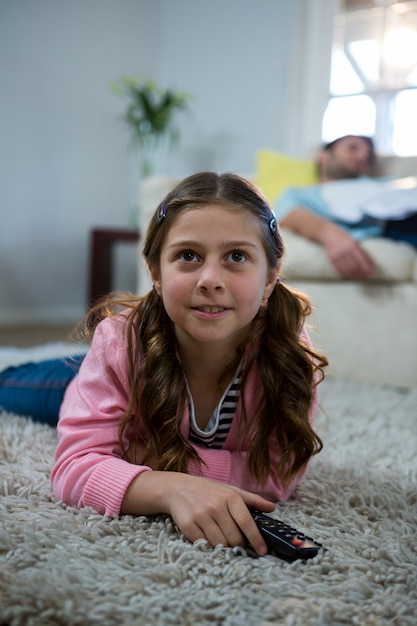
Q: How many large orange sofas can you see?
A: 0